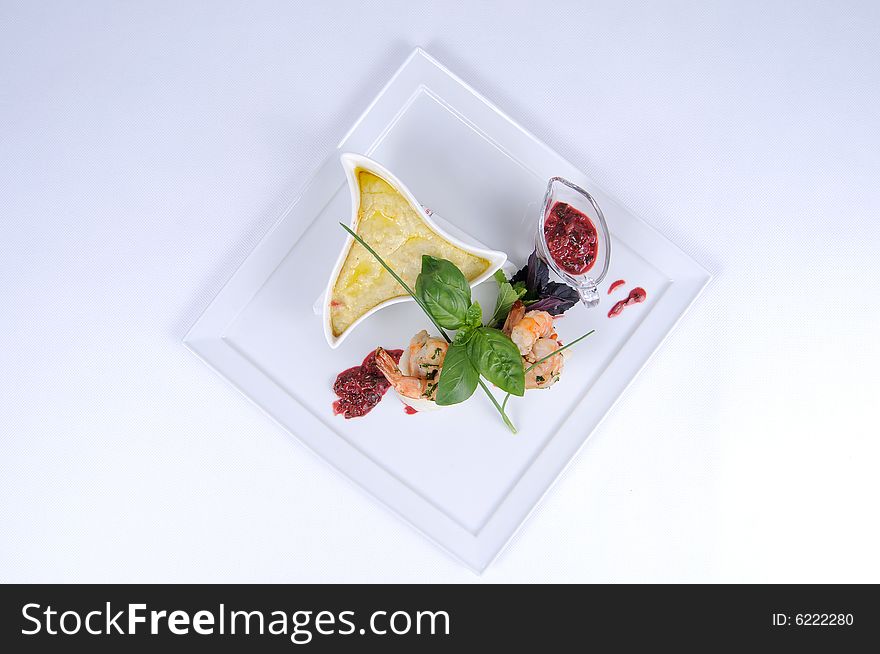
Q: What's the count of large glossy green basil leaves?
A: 3